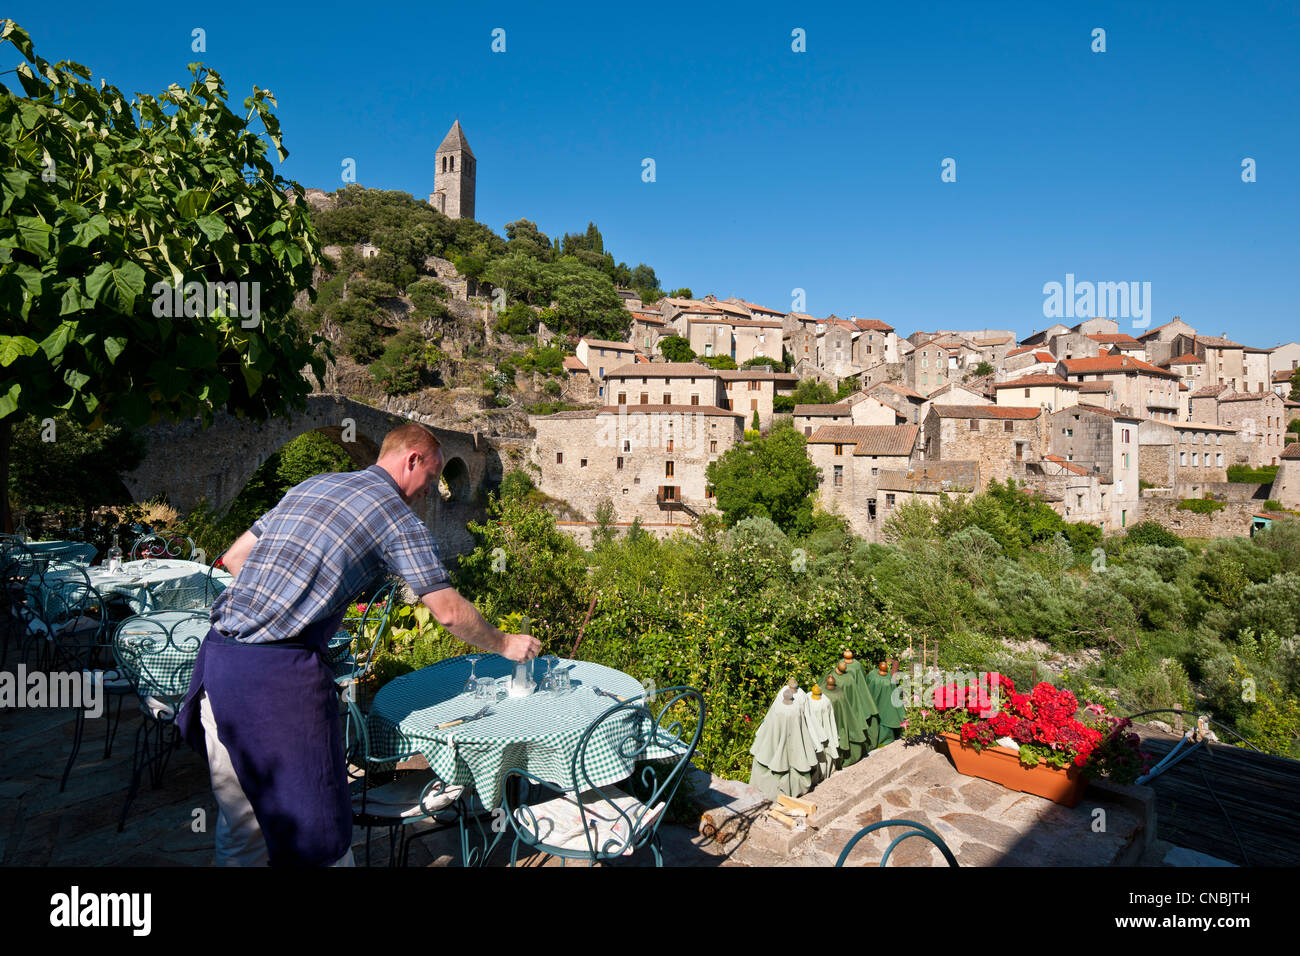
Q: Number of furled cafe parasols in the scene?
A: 7